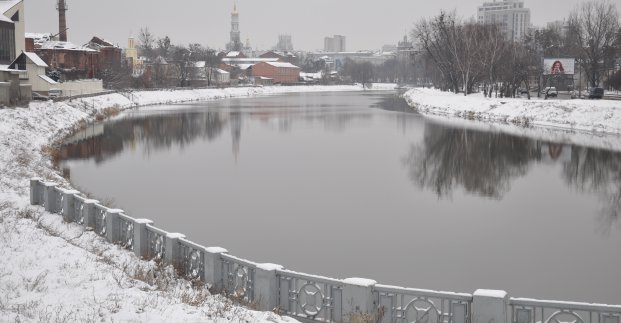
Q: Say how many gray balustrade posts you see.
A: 11